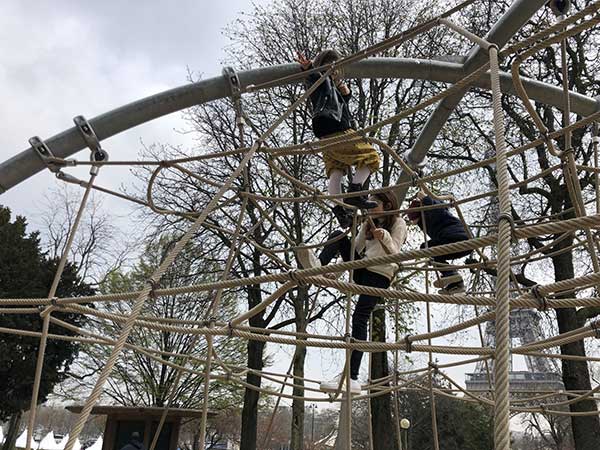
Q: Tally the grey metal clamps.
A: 3